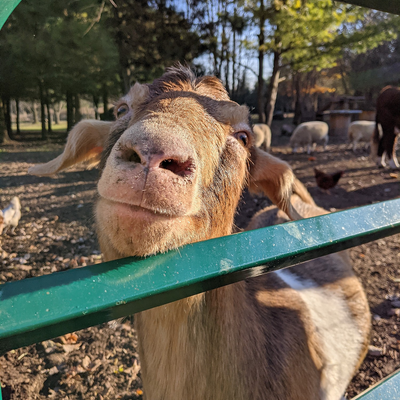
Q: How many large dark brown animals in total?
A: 1